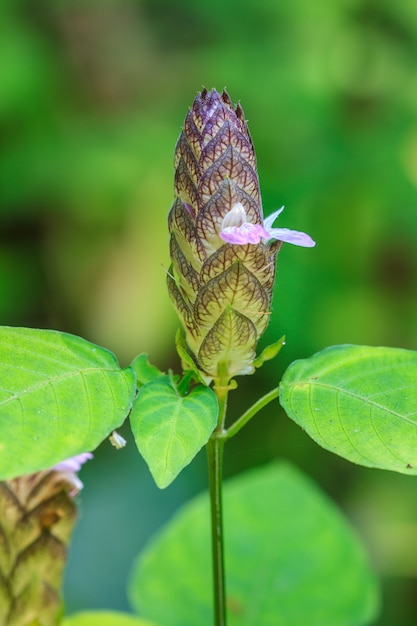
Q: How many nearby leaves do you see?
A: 3